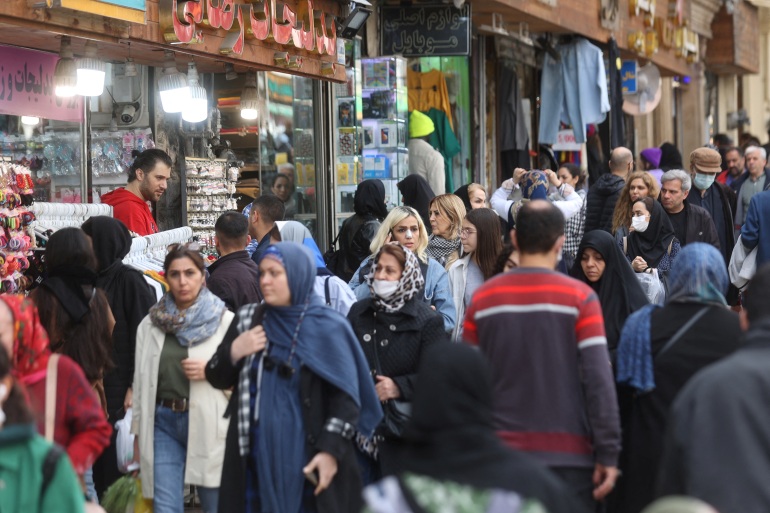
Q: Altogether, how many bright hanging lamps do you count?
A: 5